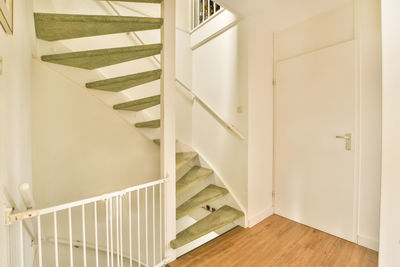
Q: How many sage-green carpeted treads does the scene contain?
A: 11